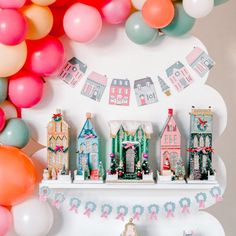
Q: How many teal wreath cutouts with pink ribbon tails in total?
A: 12